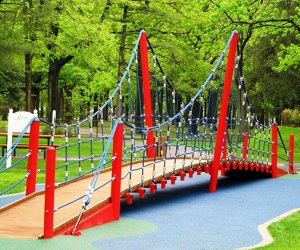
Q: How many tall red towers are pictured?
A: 2